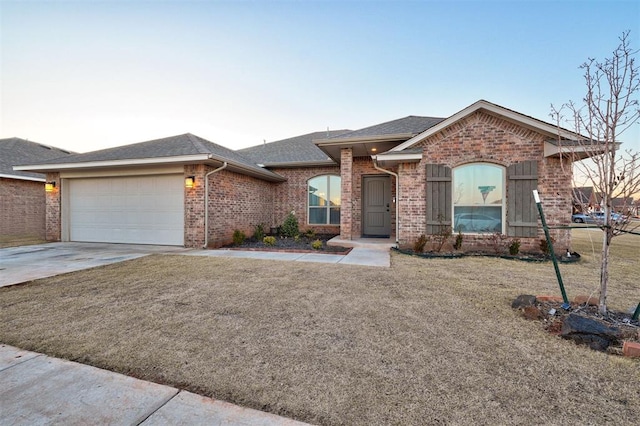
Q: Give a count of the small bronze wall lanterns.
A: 2